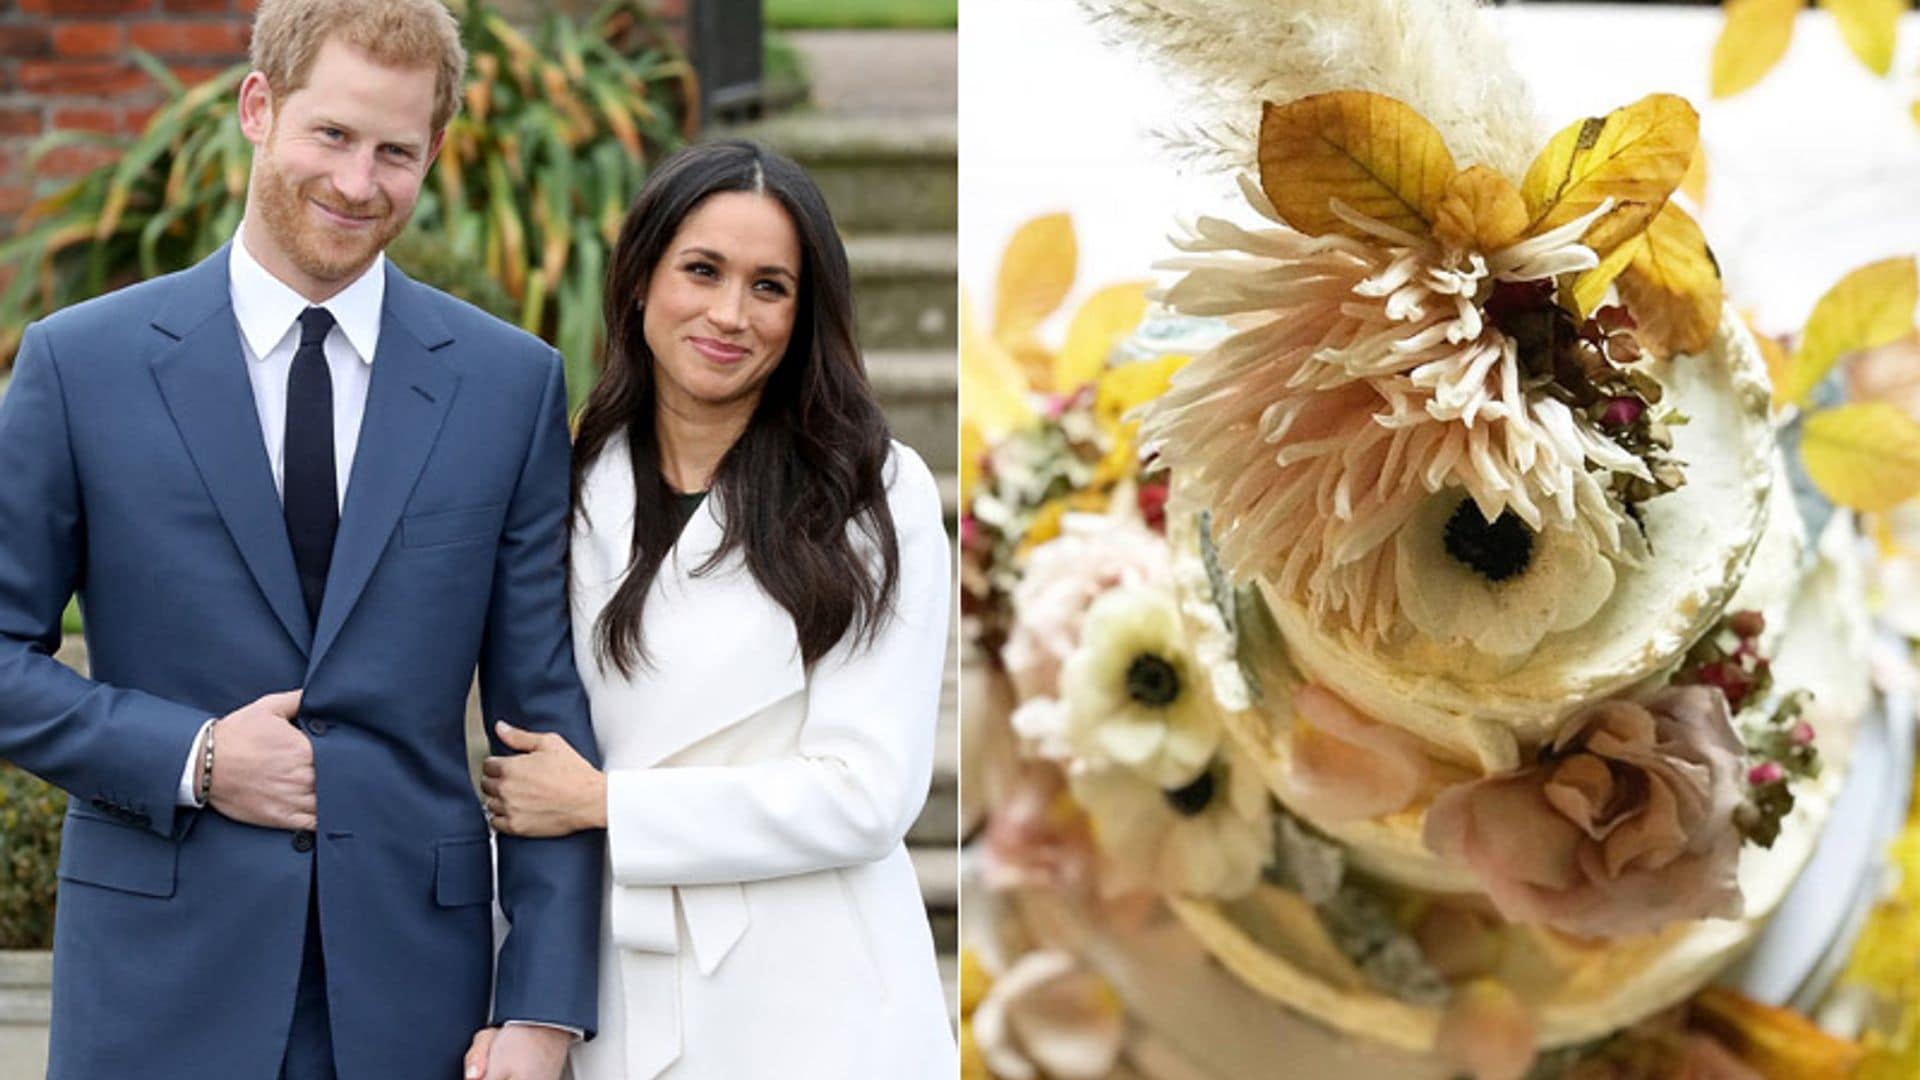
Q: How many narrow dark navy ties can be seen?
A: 1